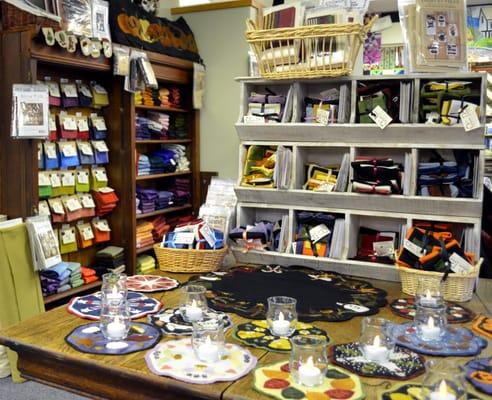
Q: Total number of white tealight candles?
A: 10